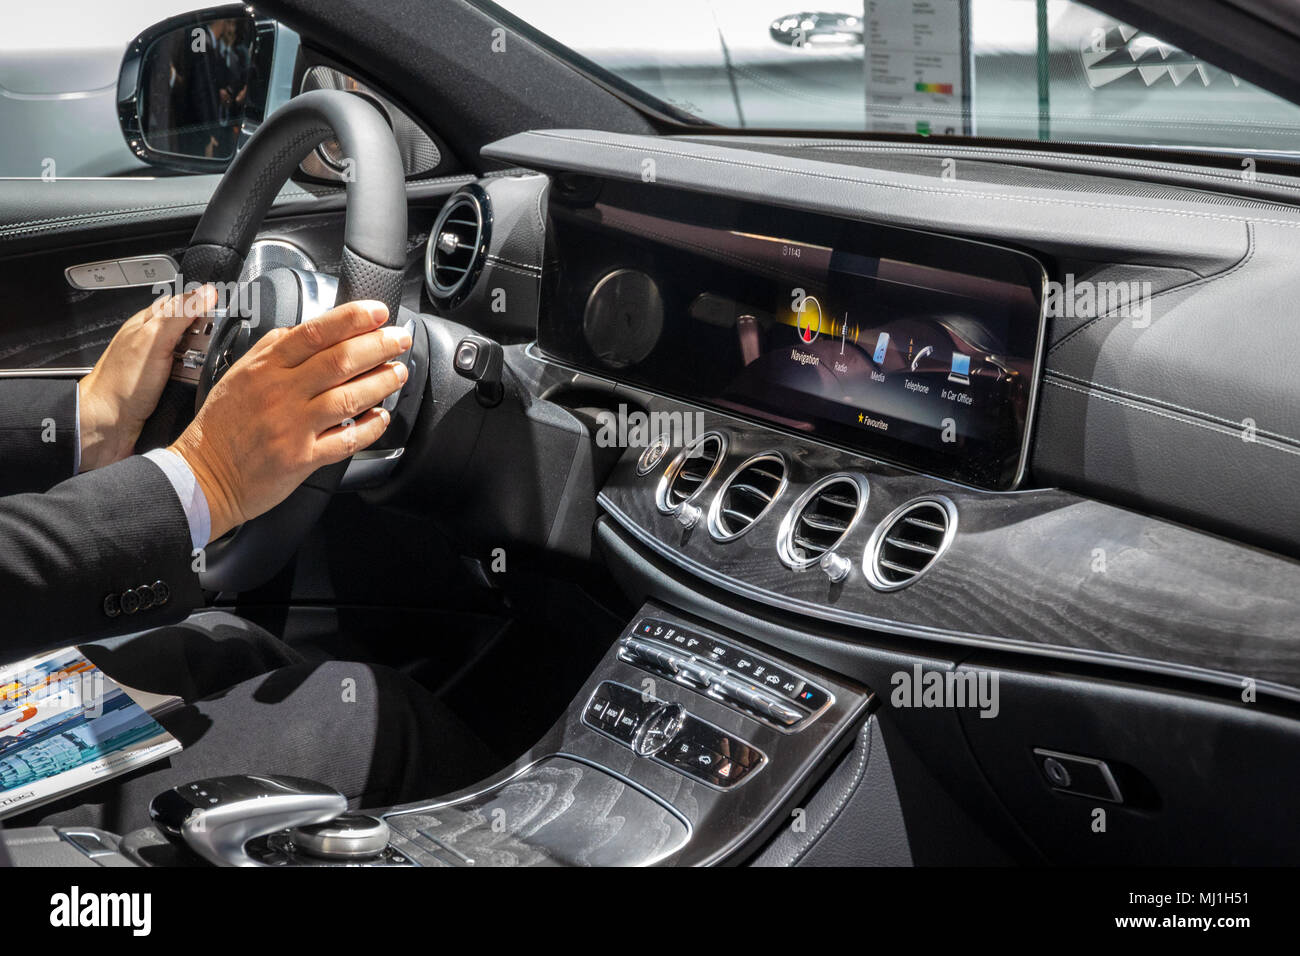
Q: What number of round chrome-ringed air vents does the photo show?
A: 5